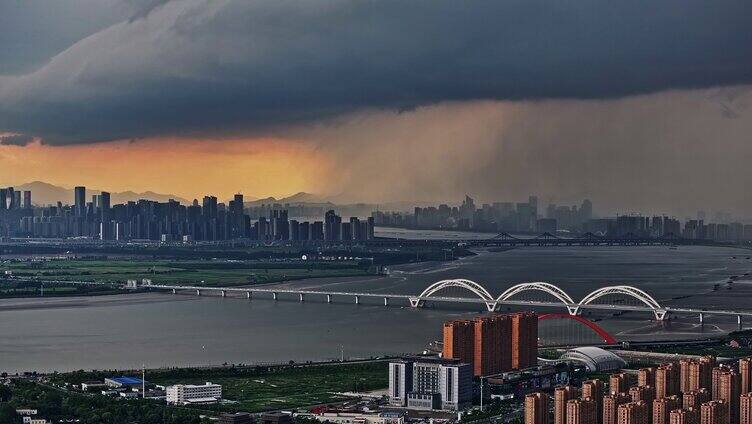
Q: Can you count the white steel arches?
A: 3